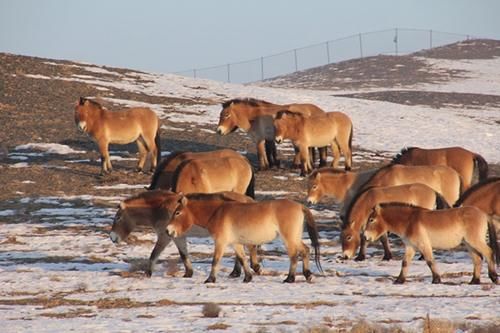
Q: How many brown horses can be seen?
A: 13